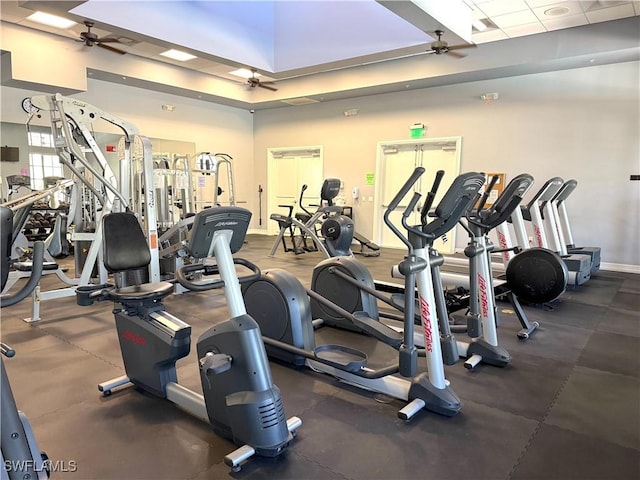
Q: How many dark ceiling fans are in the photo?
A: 3